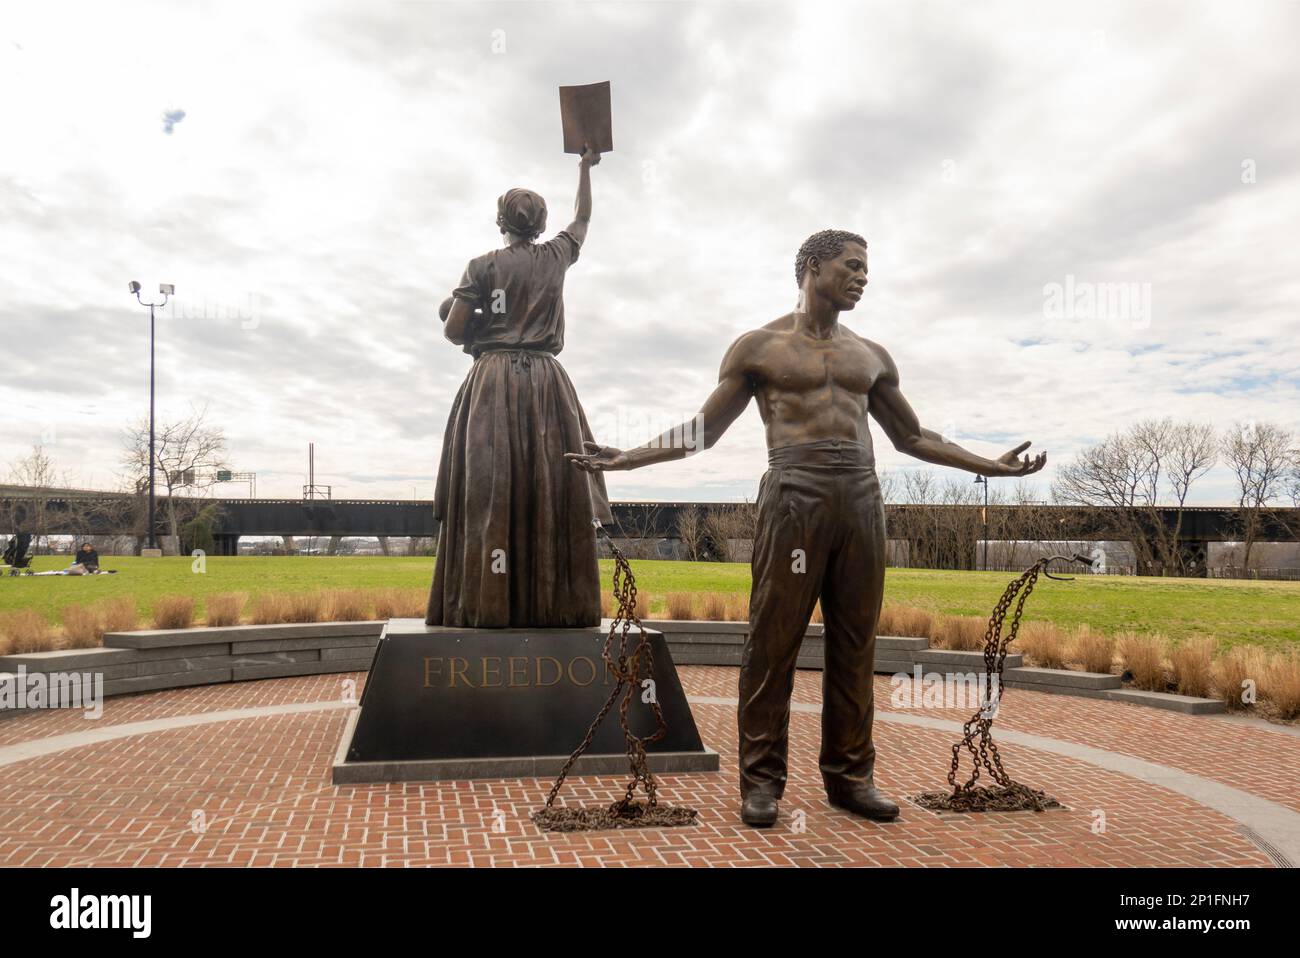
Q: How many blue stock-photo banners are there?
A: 0